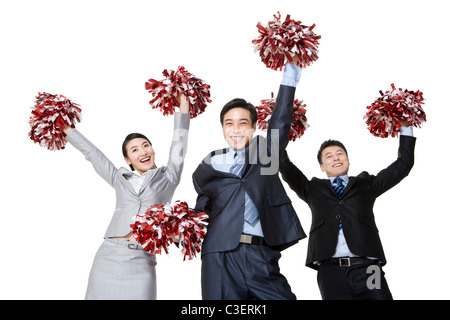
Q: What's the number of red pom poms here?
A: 6